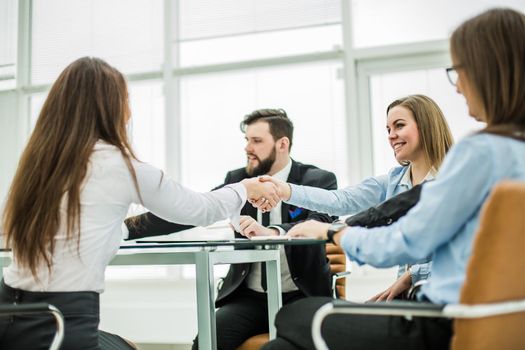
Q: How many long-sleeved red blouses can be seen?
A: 0